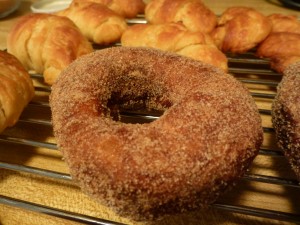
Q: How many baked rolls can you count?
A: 9